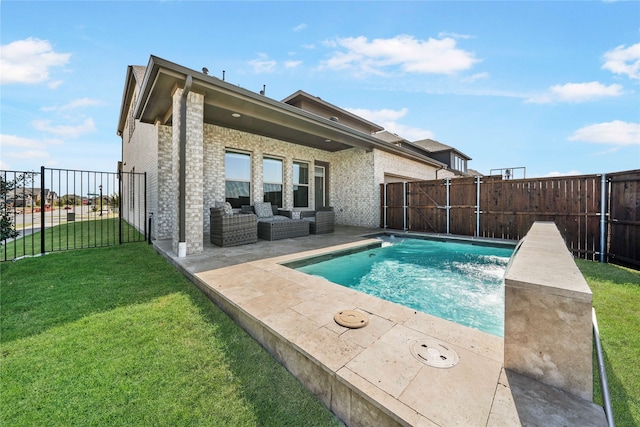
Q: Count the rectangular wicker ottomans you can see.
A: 1